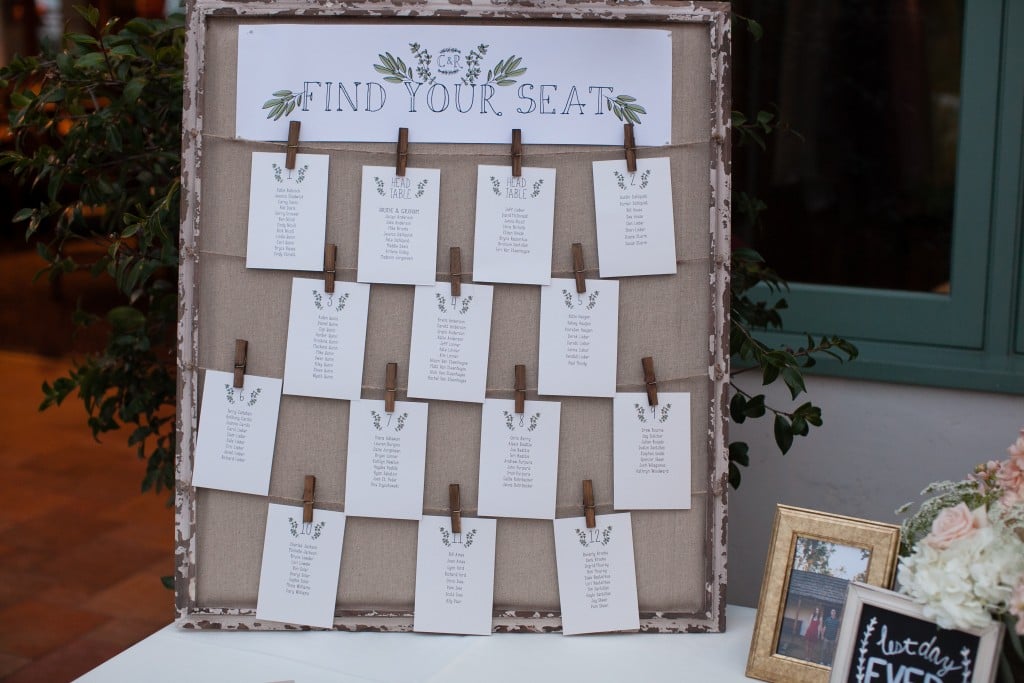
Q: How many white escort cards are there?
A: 14